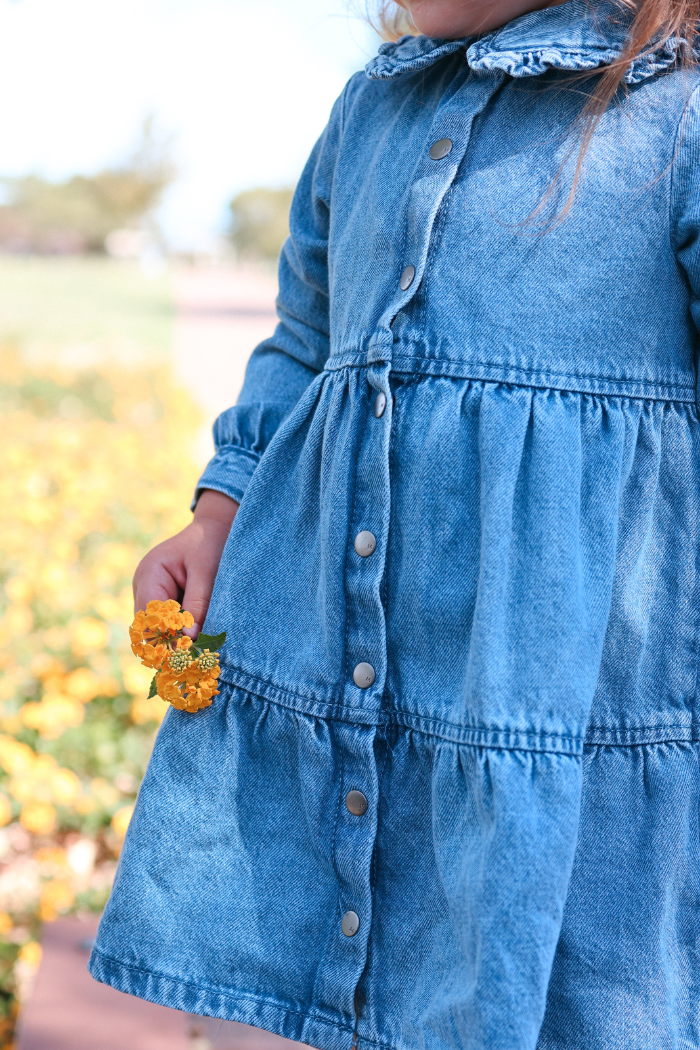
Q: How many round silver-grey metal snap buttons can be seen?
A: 7